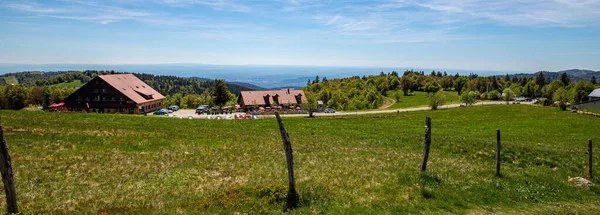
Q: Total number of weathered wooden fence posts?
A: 5